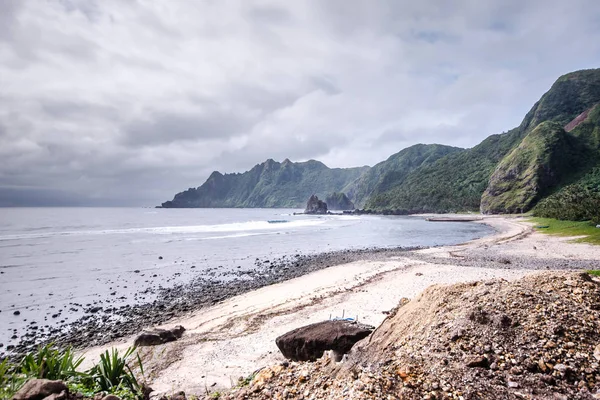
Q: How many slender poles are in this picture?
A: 3